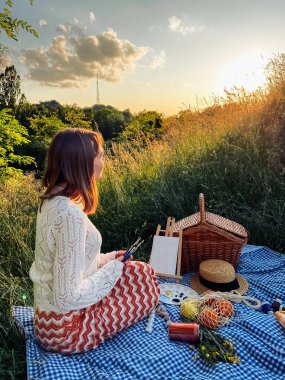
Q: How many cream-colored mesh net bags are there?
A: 1